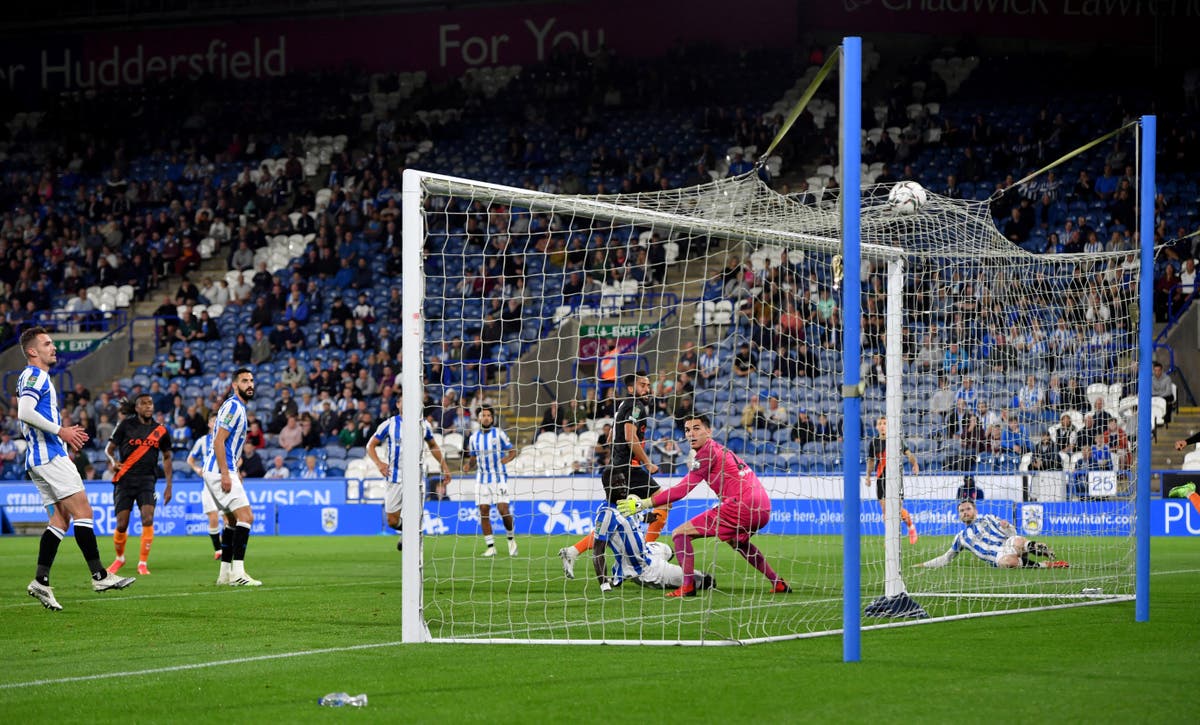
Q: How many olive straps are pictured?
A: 2